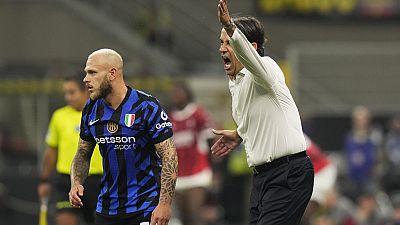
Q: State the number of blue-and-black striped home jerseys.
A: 1